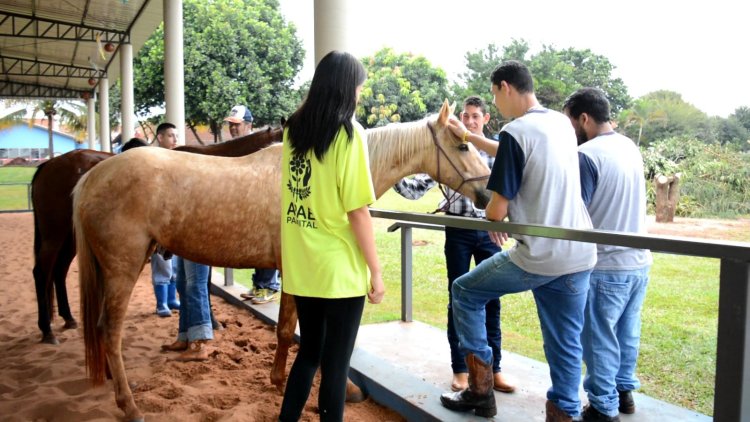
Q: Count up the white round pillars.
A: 5